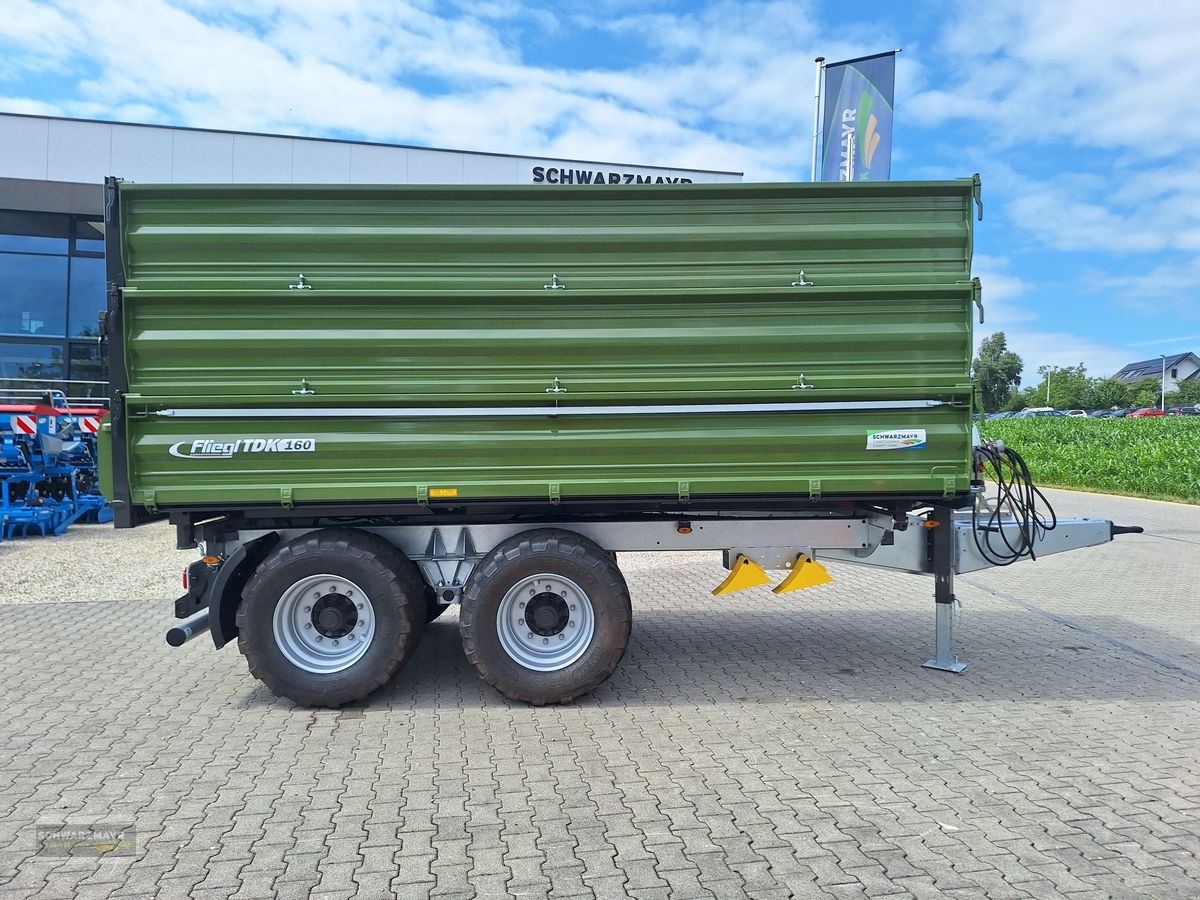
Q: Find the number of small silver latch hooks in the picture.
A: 6